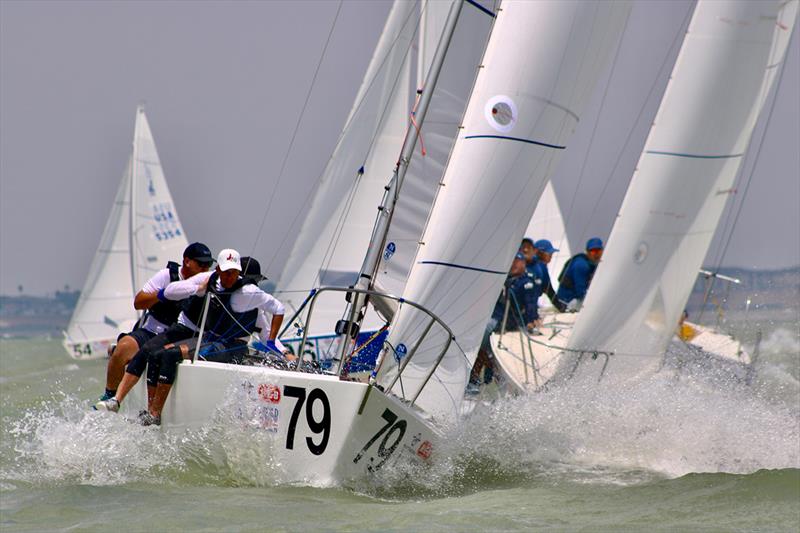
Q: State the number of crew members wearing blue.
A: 4